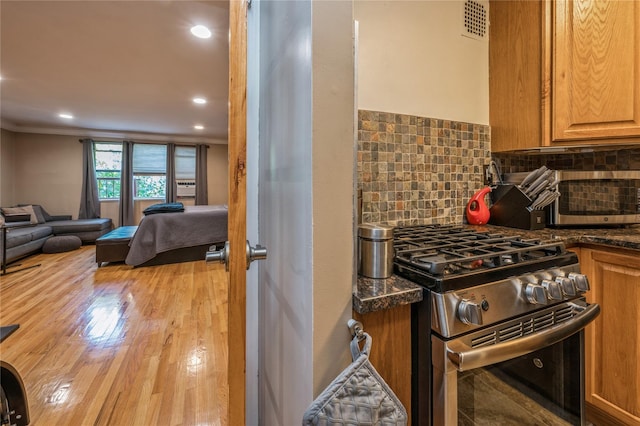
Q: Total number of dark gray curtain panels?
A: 4